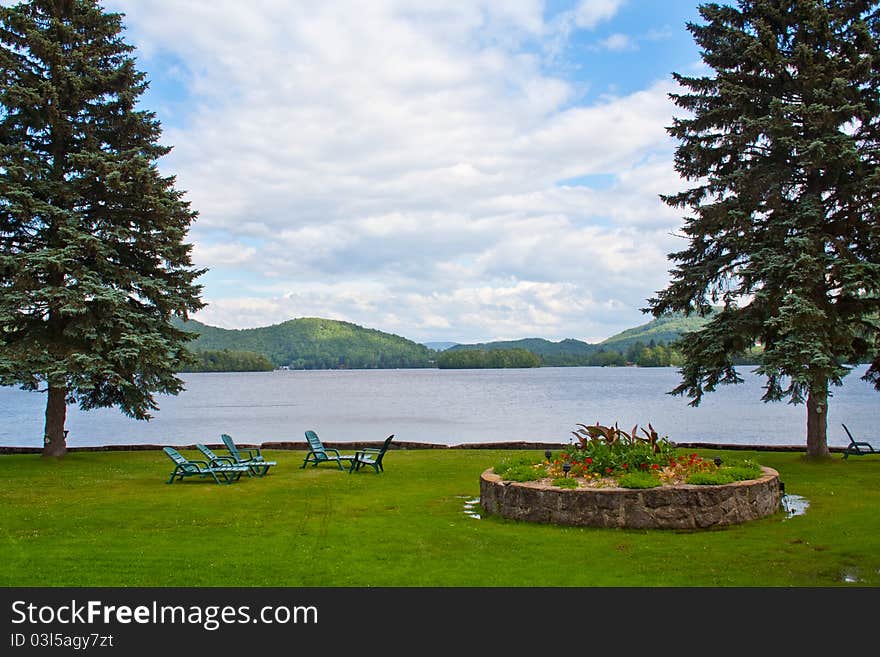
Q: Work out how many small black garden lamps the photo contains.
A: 3